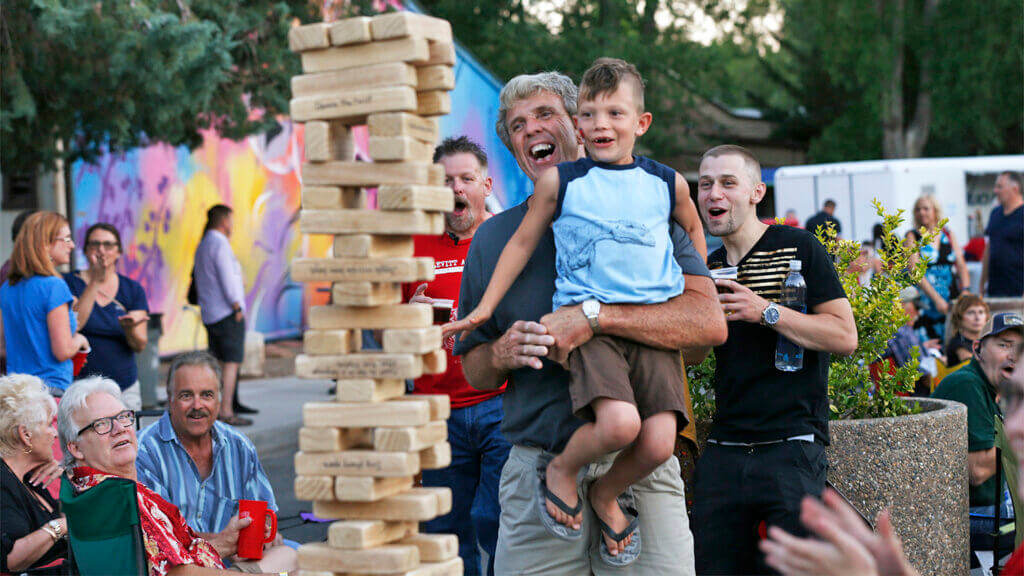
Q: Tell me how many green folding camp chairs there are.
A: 2